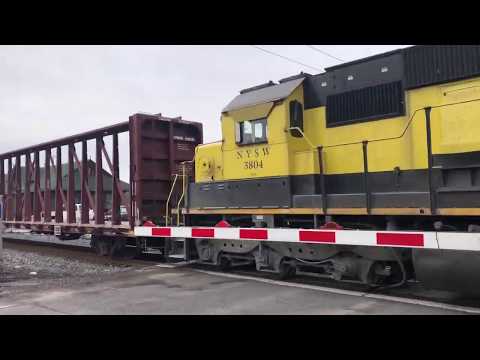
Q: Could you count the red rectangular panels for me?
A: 5